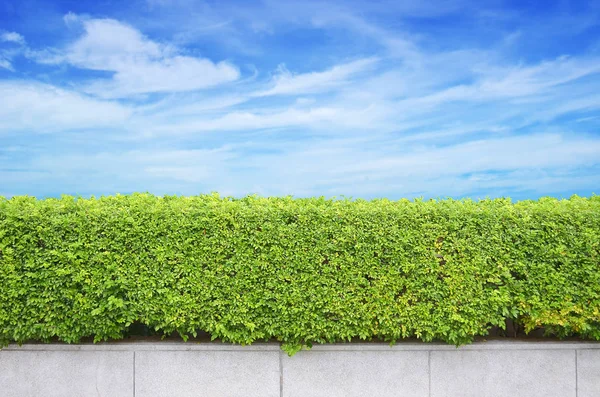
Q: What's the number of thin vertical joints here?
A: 4